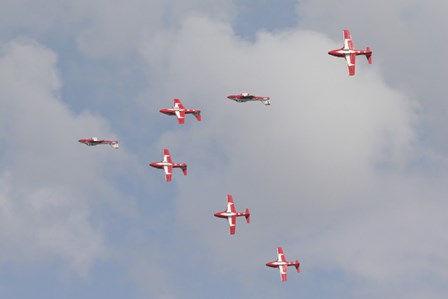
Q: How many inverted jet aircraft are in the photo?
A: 2